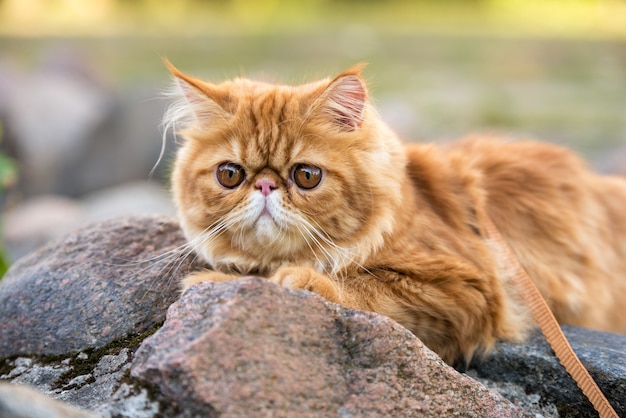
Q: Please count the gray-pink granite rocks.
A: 2